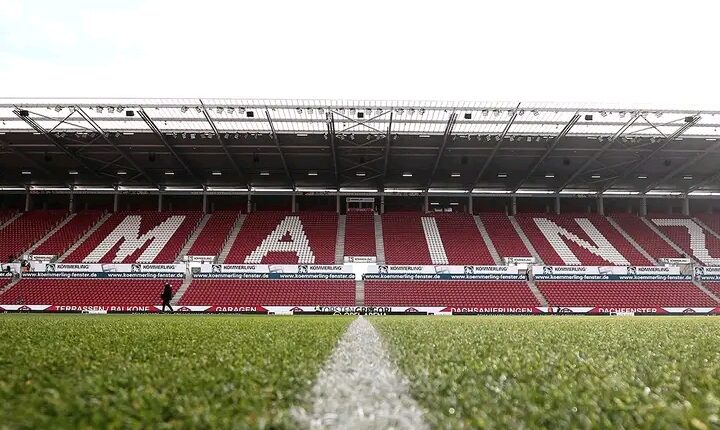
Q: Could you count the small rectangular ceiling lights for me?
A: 15